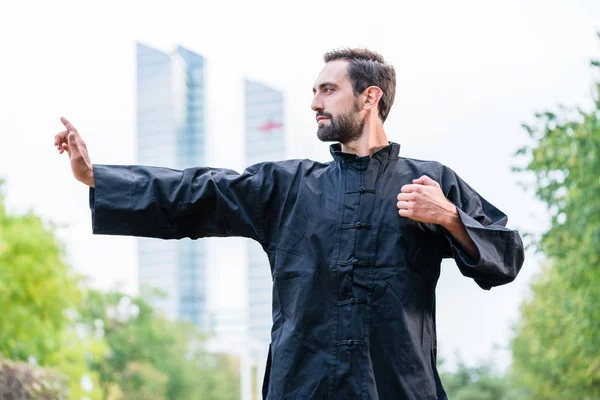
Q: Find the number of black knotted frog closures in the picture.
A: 5